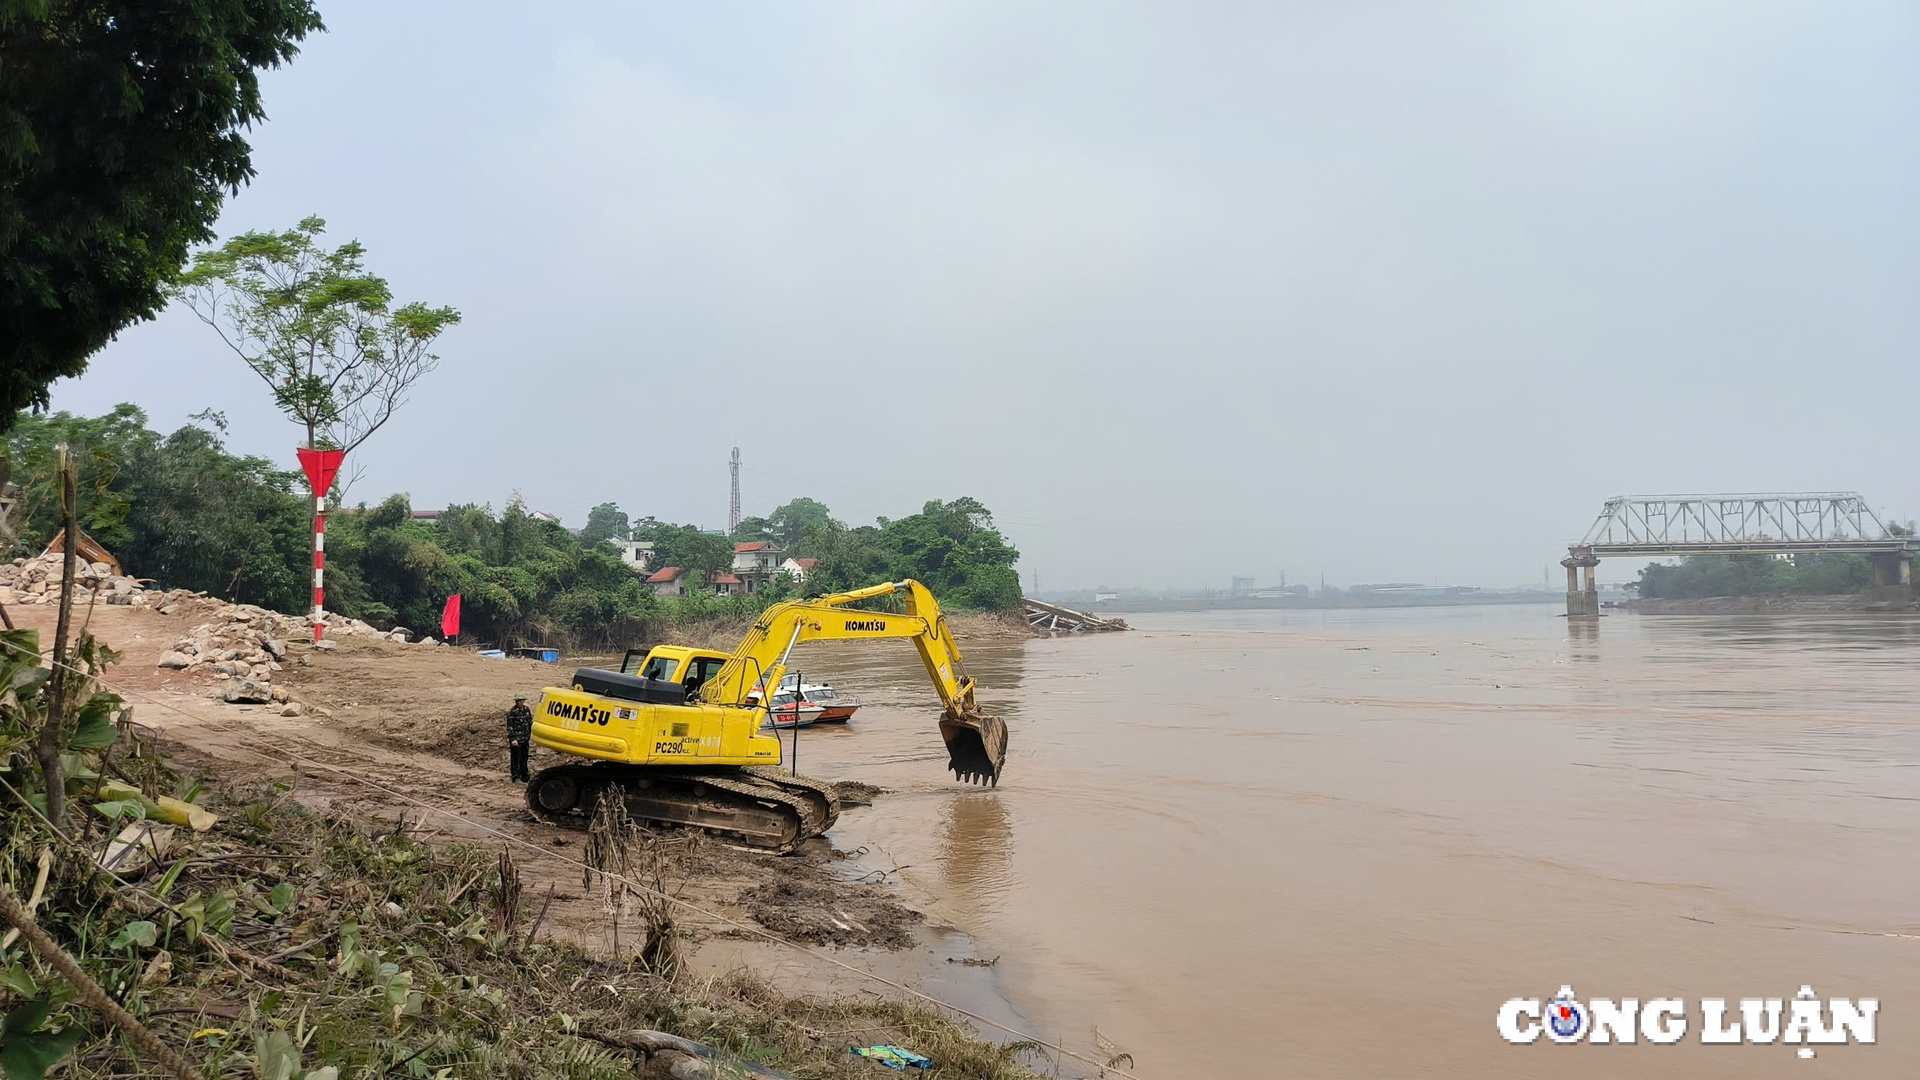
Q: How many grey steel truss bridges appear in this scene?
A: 1